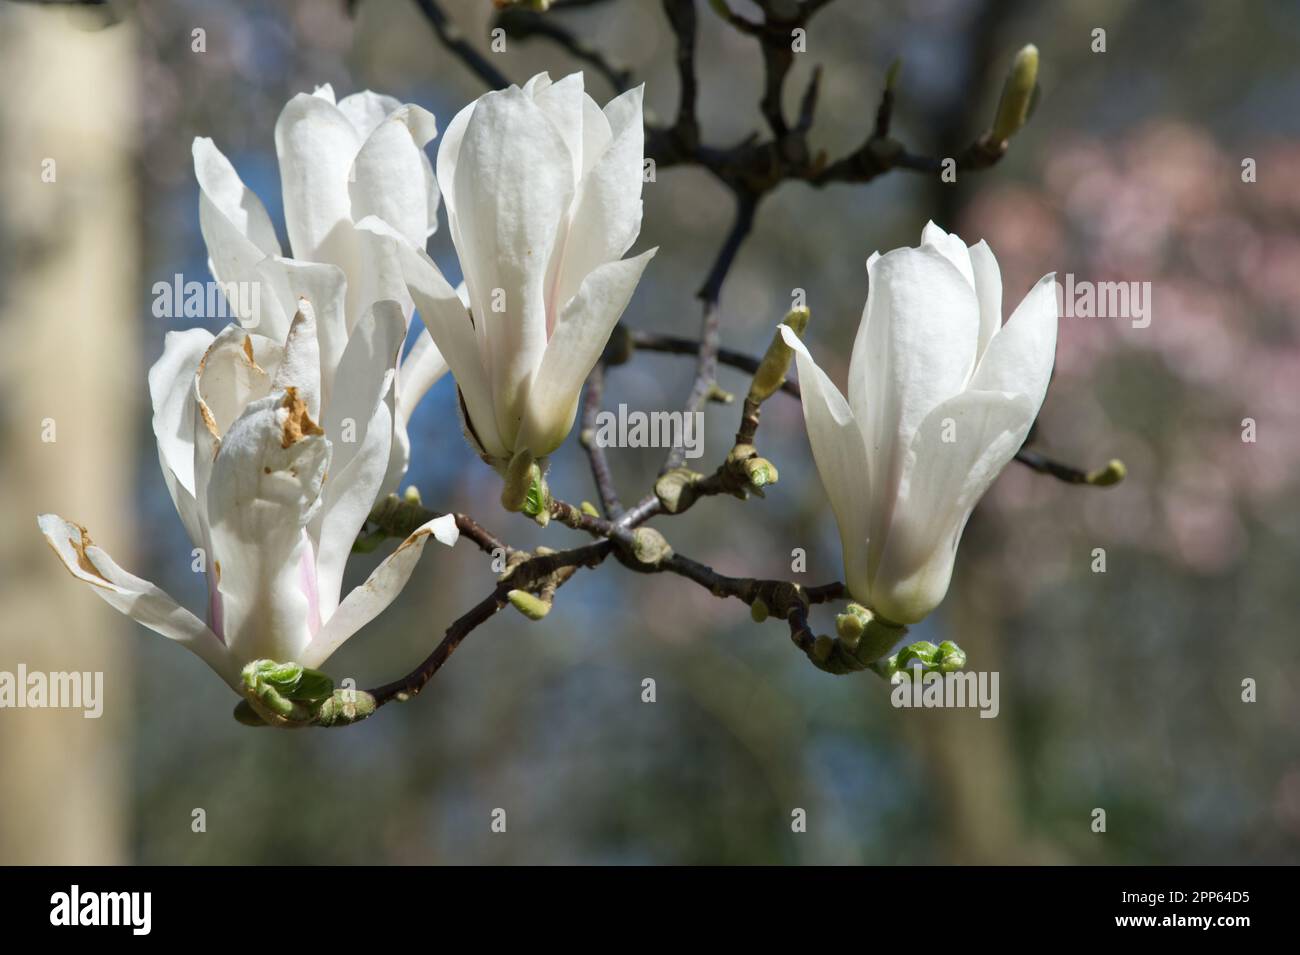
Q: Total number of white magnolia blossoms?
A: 4